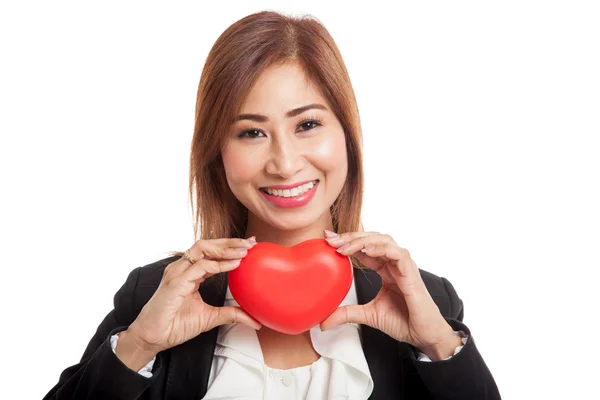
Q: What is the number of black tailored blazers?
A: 1